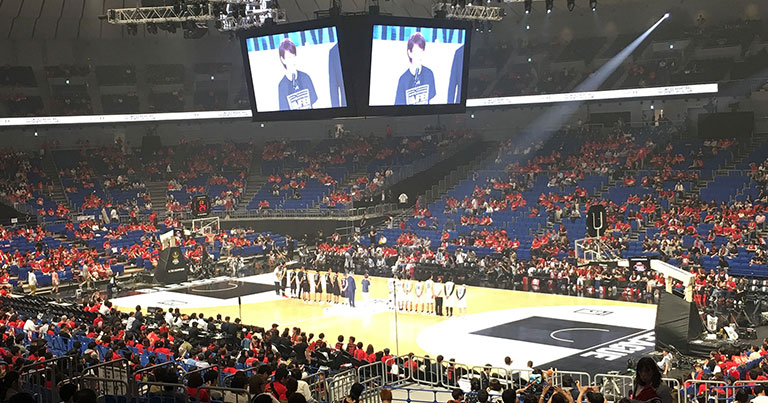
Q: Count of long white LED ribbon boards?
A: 2